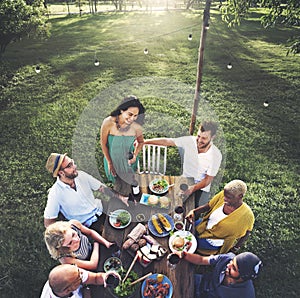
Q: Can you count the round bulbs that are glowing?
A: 7